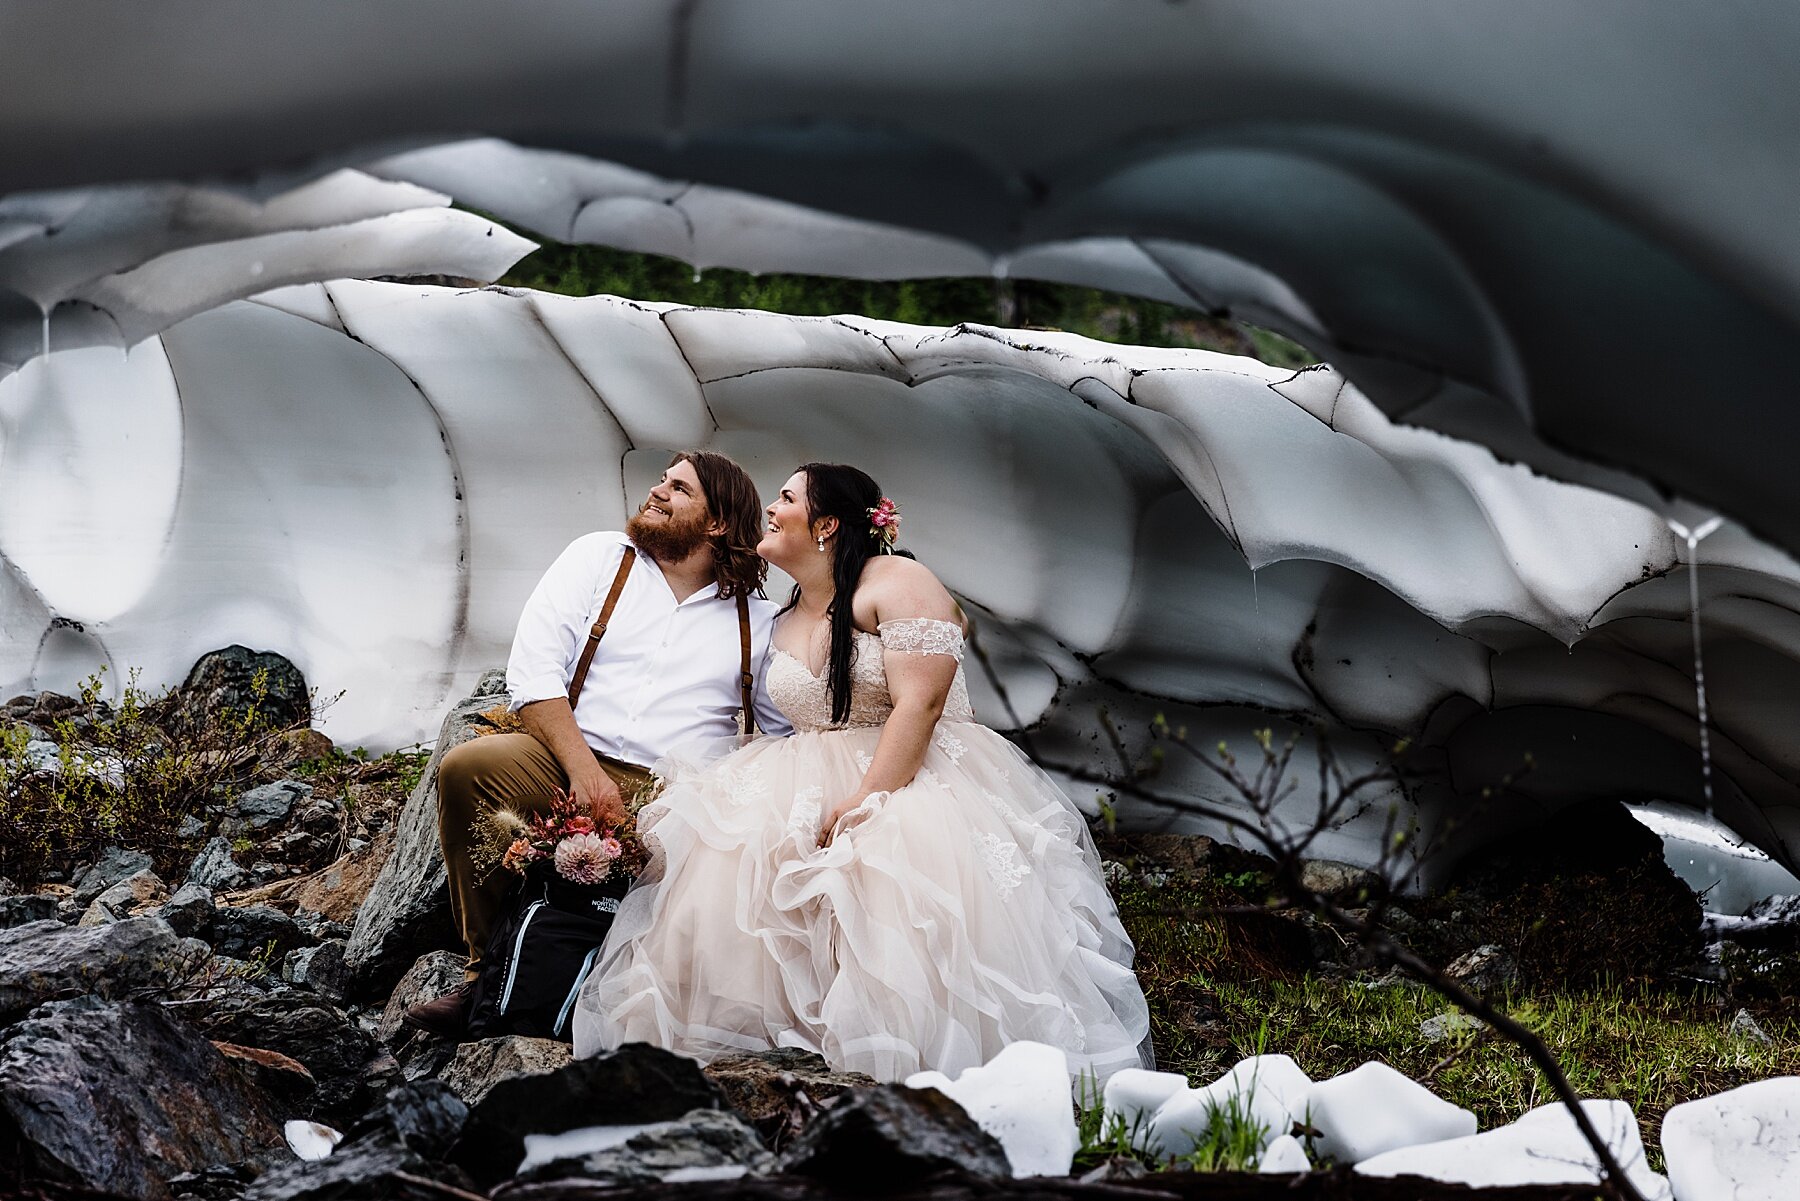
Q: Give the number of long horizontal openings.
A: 1